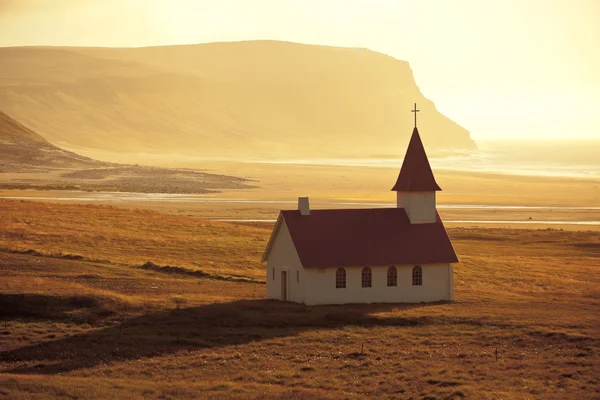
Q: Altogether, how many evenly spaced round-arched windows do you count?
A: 4